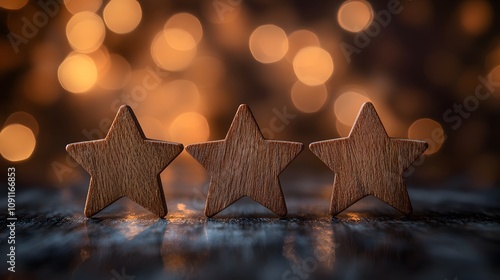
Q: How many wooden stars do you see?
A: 3